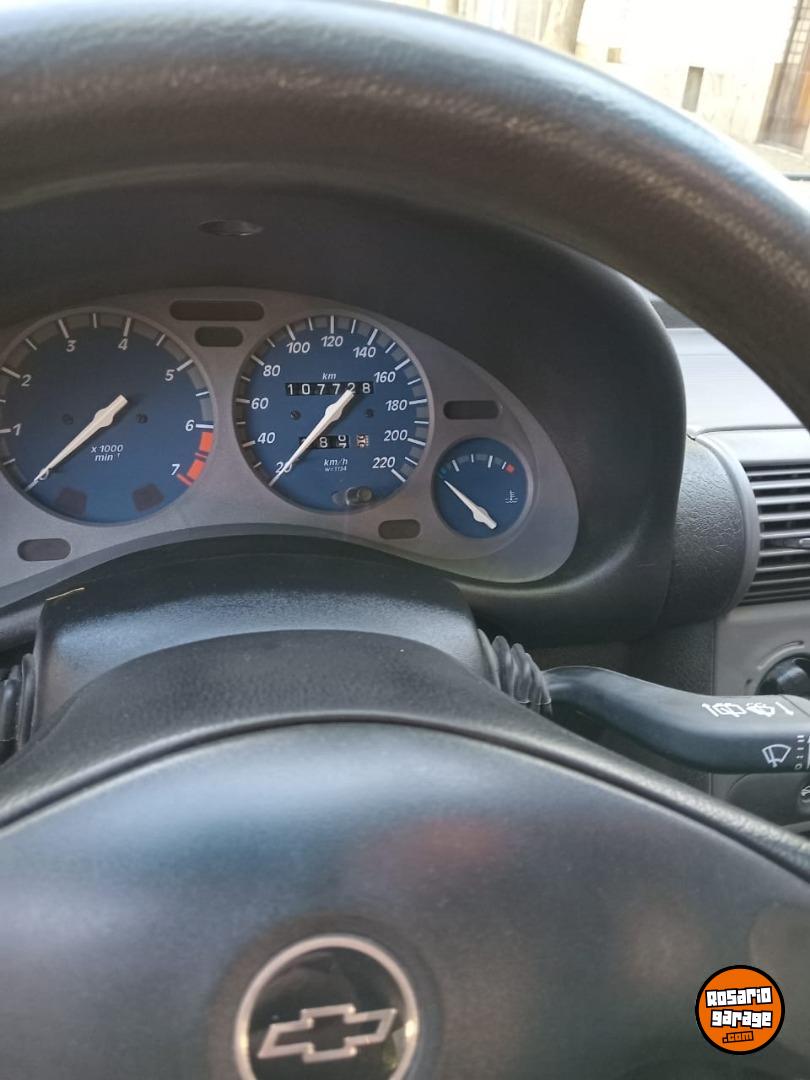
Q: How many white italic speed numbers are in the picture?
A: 11